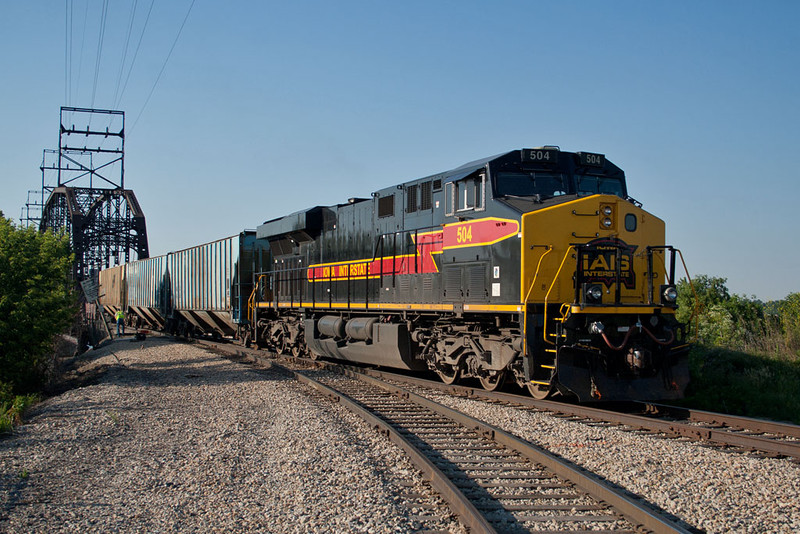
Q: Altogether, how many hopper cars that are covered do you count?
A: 3